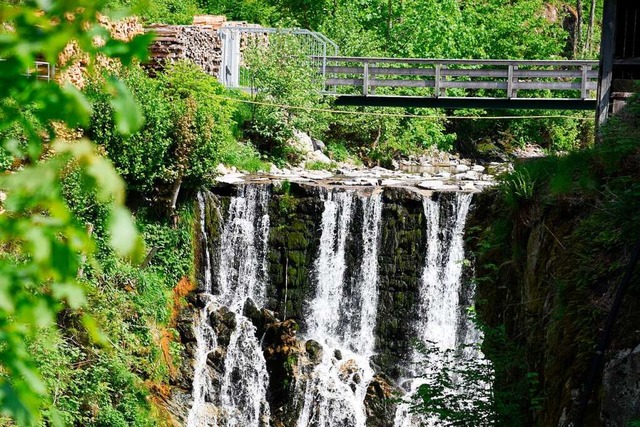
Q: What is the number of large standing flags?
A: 0